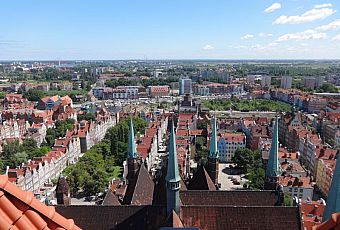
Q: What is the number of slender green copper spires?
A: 5